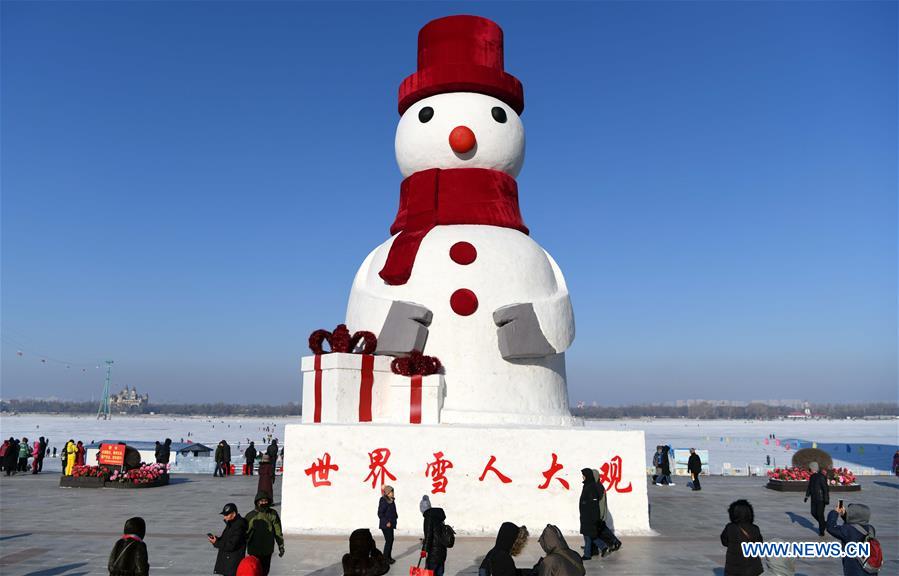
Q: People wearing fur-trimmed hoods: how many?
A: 2